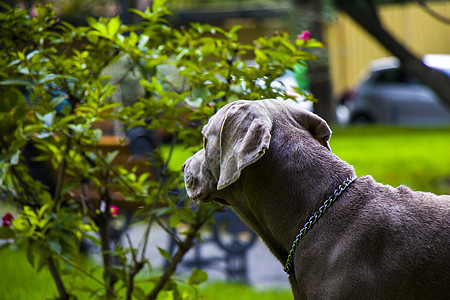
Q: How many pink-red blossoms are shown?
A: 3